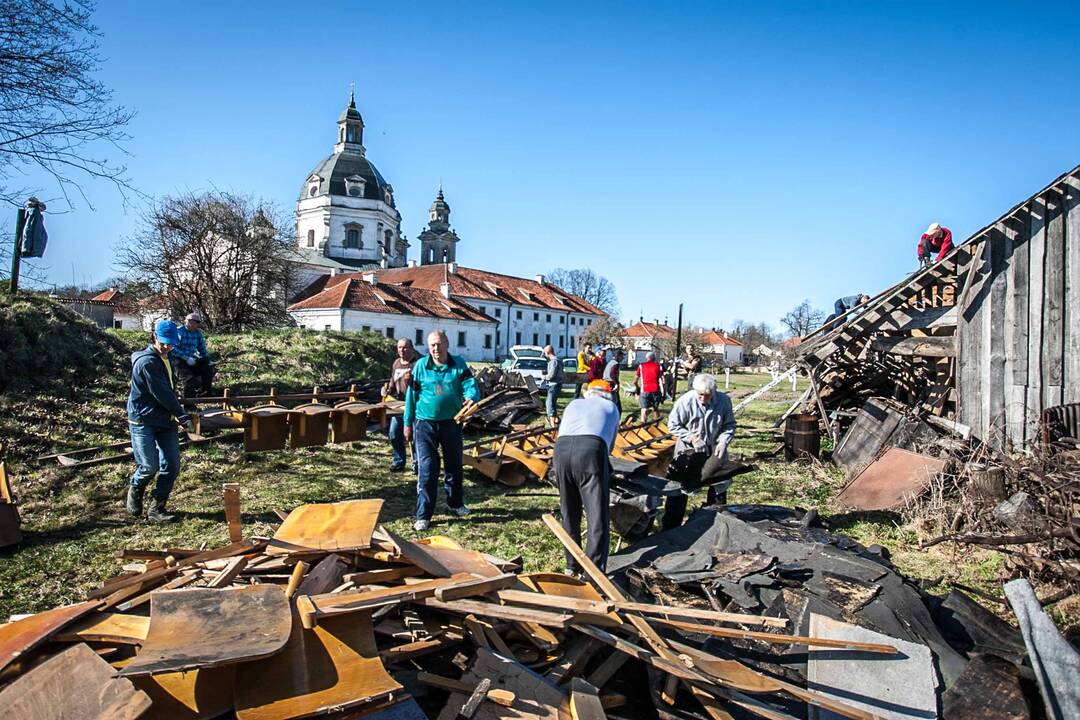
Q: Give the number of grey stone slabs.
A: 2